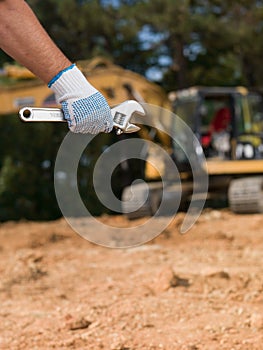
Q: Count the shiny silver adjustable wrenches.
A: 1